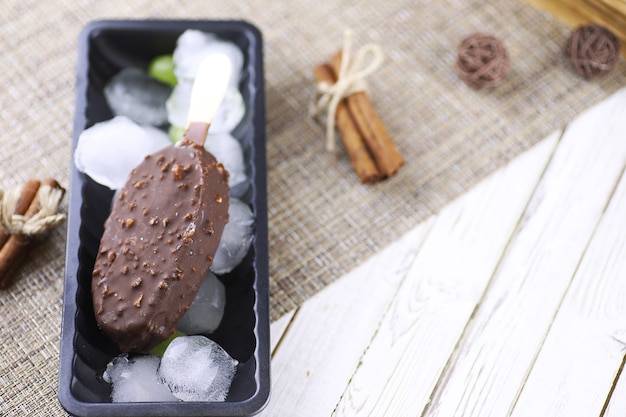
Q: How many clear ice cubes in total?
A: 9